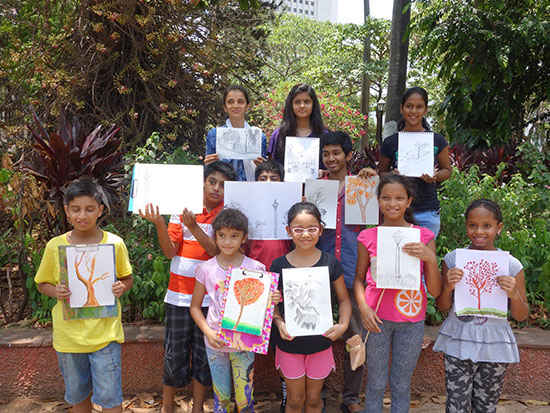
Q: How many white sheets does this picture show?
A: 12